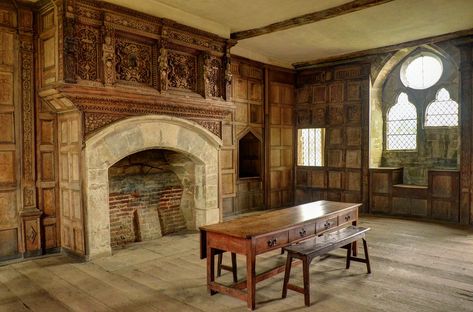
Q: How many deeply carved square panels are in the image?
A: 2